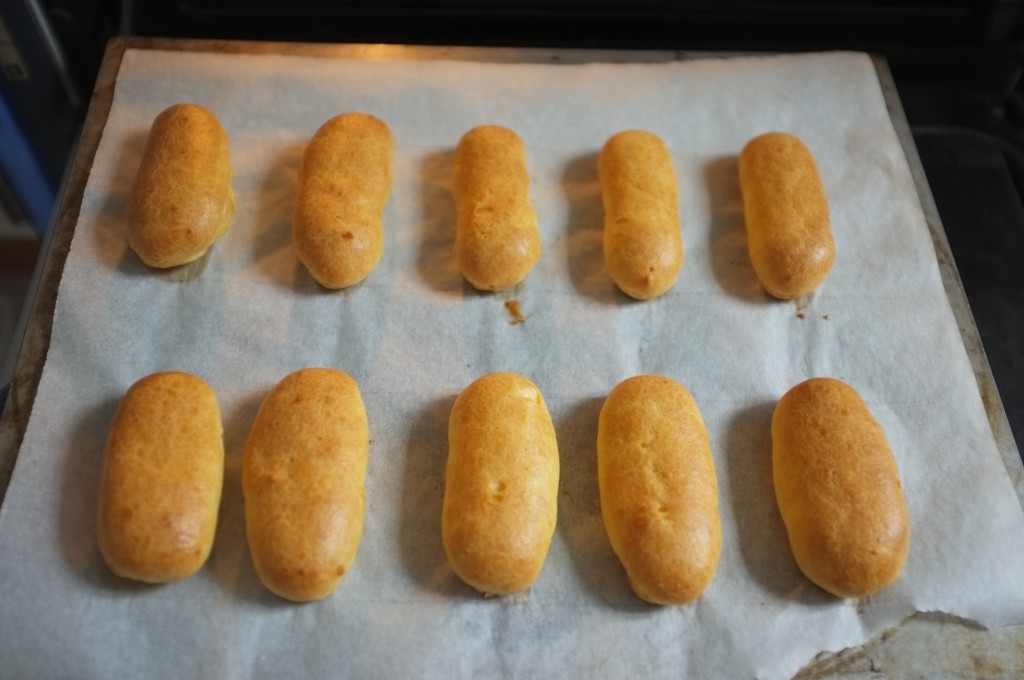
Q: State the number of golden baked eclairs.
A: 10